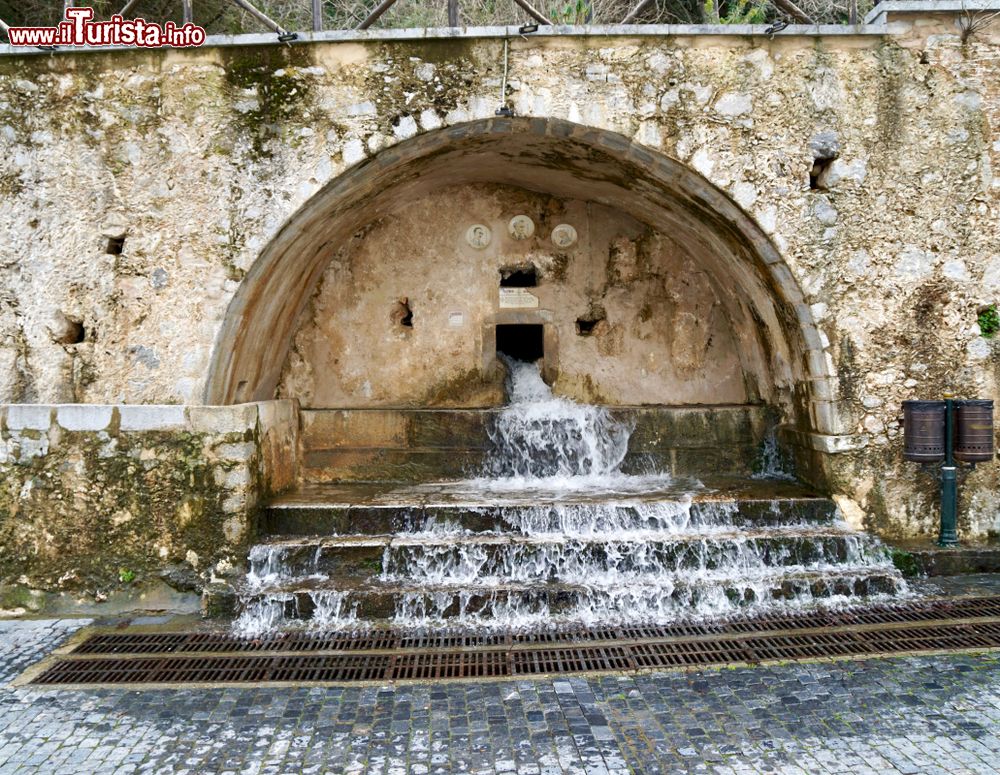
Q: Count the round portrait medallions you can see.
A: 3